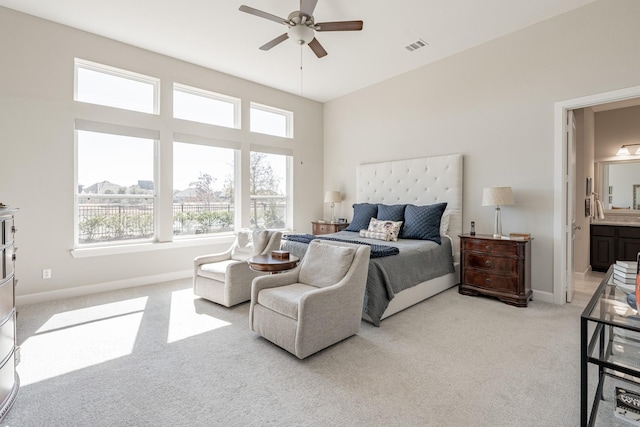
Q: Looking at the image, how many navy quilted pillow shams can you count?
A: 3